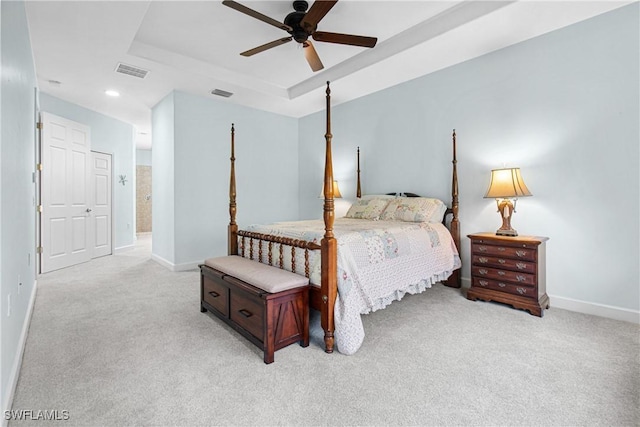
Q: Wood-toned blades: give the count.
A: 5